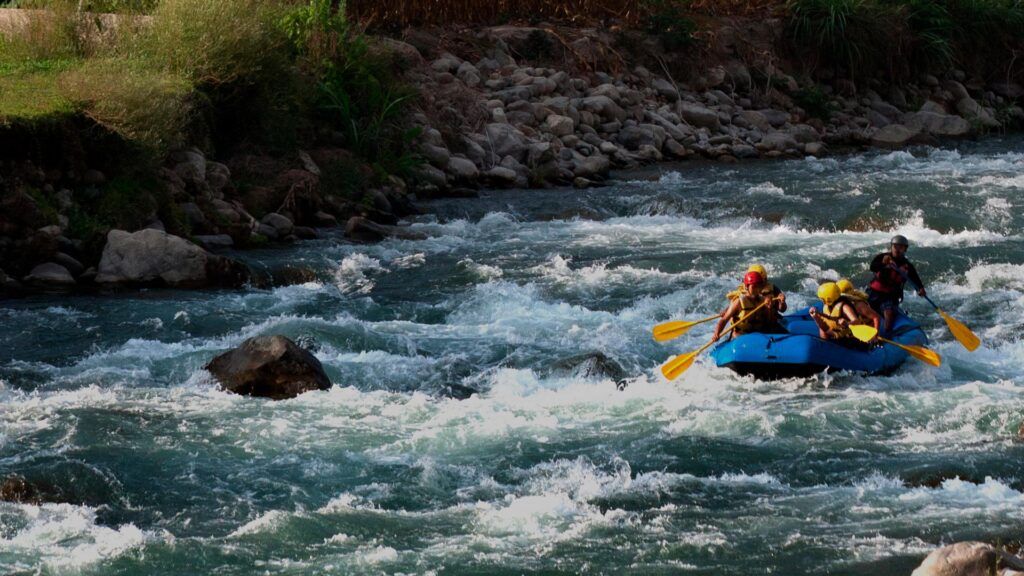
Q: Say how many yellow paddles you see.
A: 5